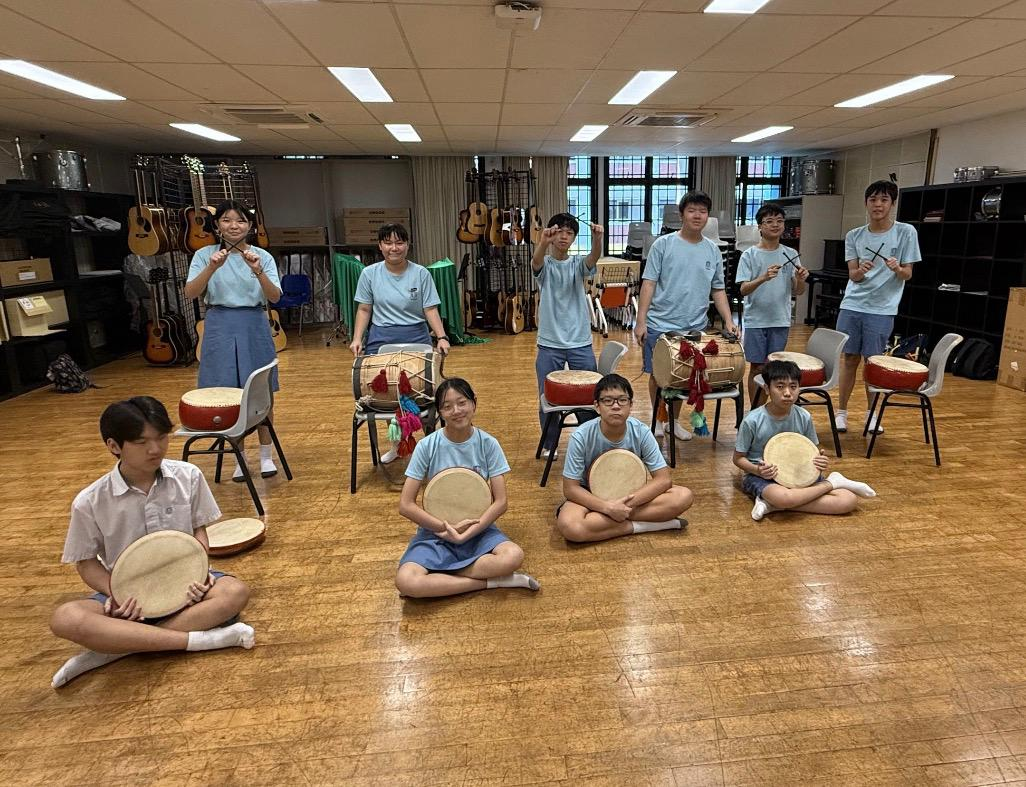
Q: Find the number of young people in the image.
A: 10